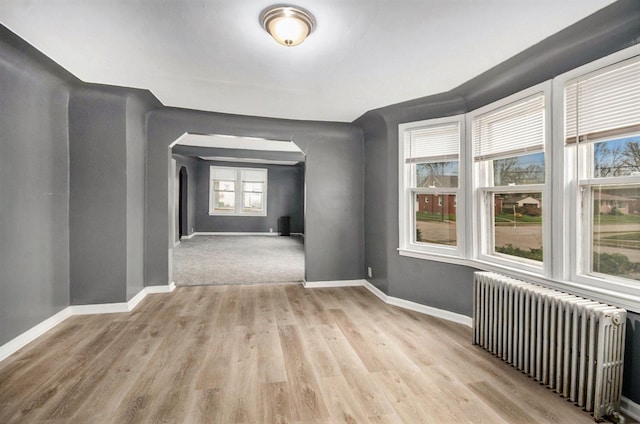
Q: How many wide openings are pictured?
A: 1